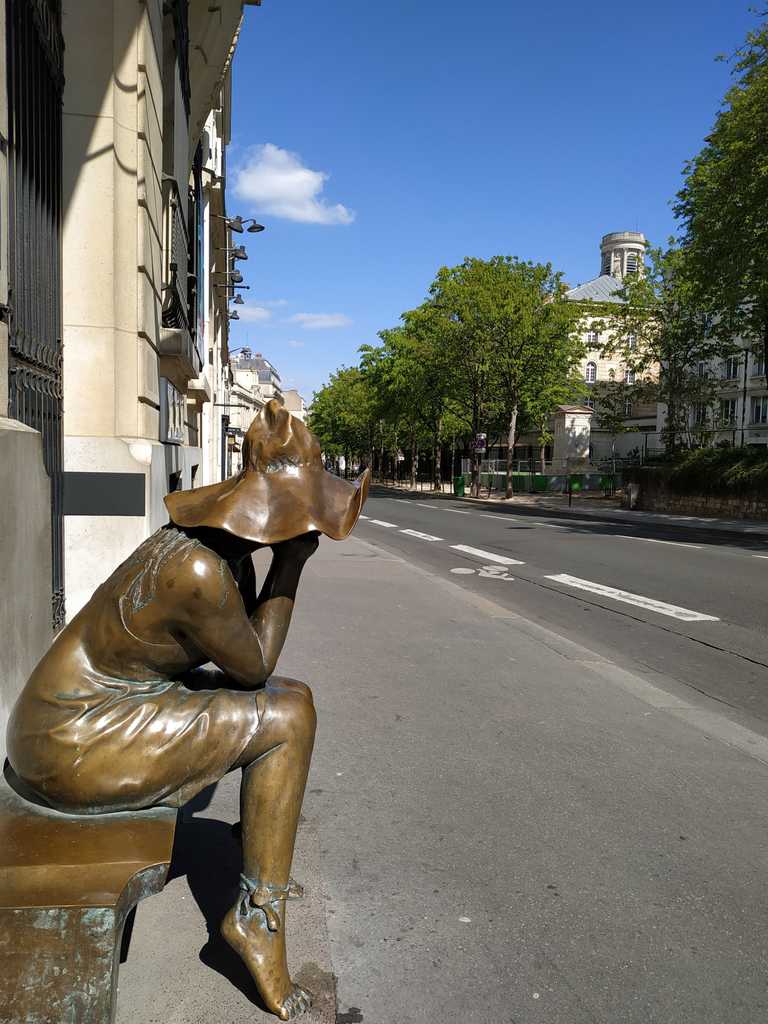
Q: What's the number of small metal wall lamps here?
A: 6